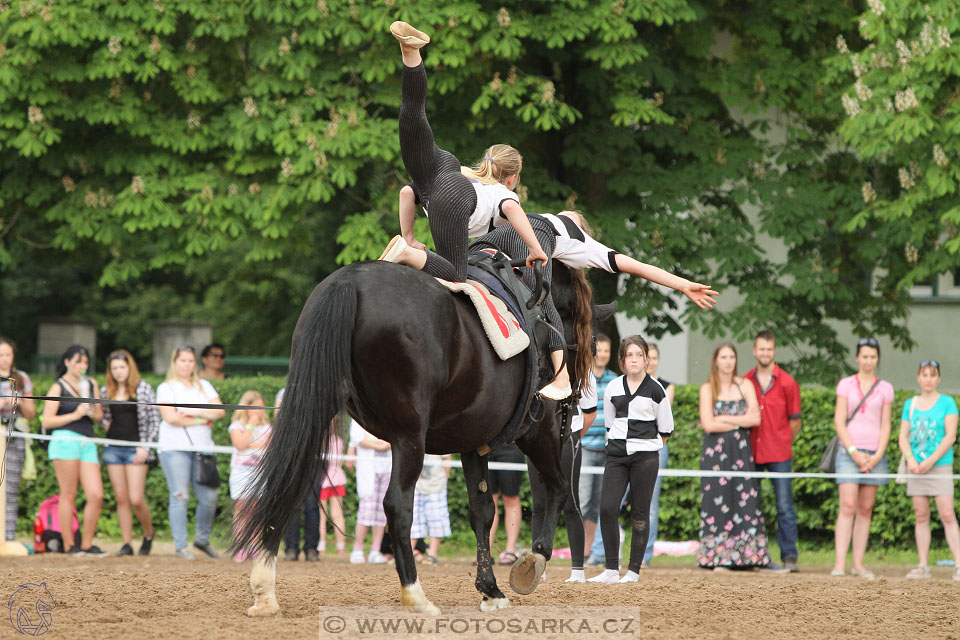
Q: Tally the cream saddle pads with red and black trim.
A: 1